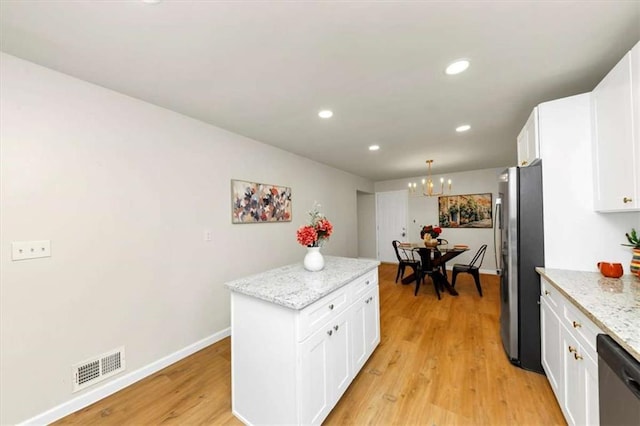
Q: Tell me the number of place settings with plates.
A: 2